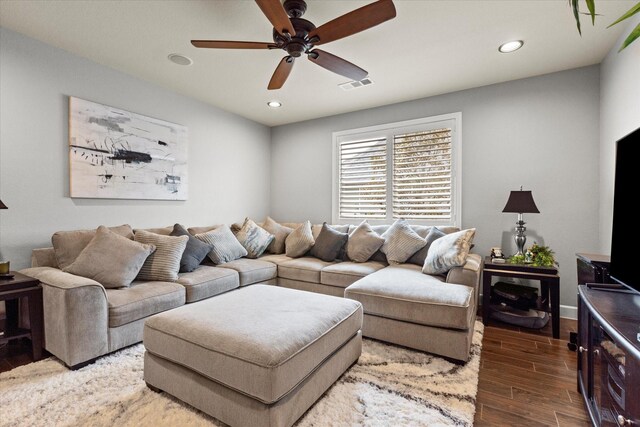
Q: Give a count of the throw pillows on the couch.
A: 12